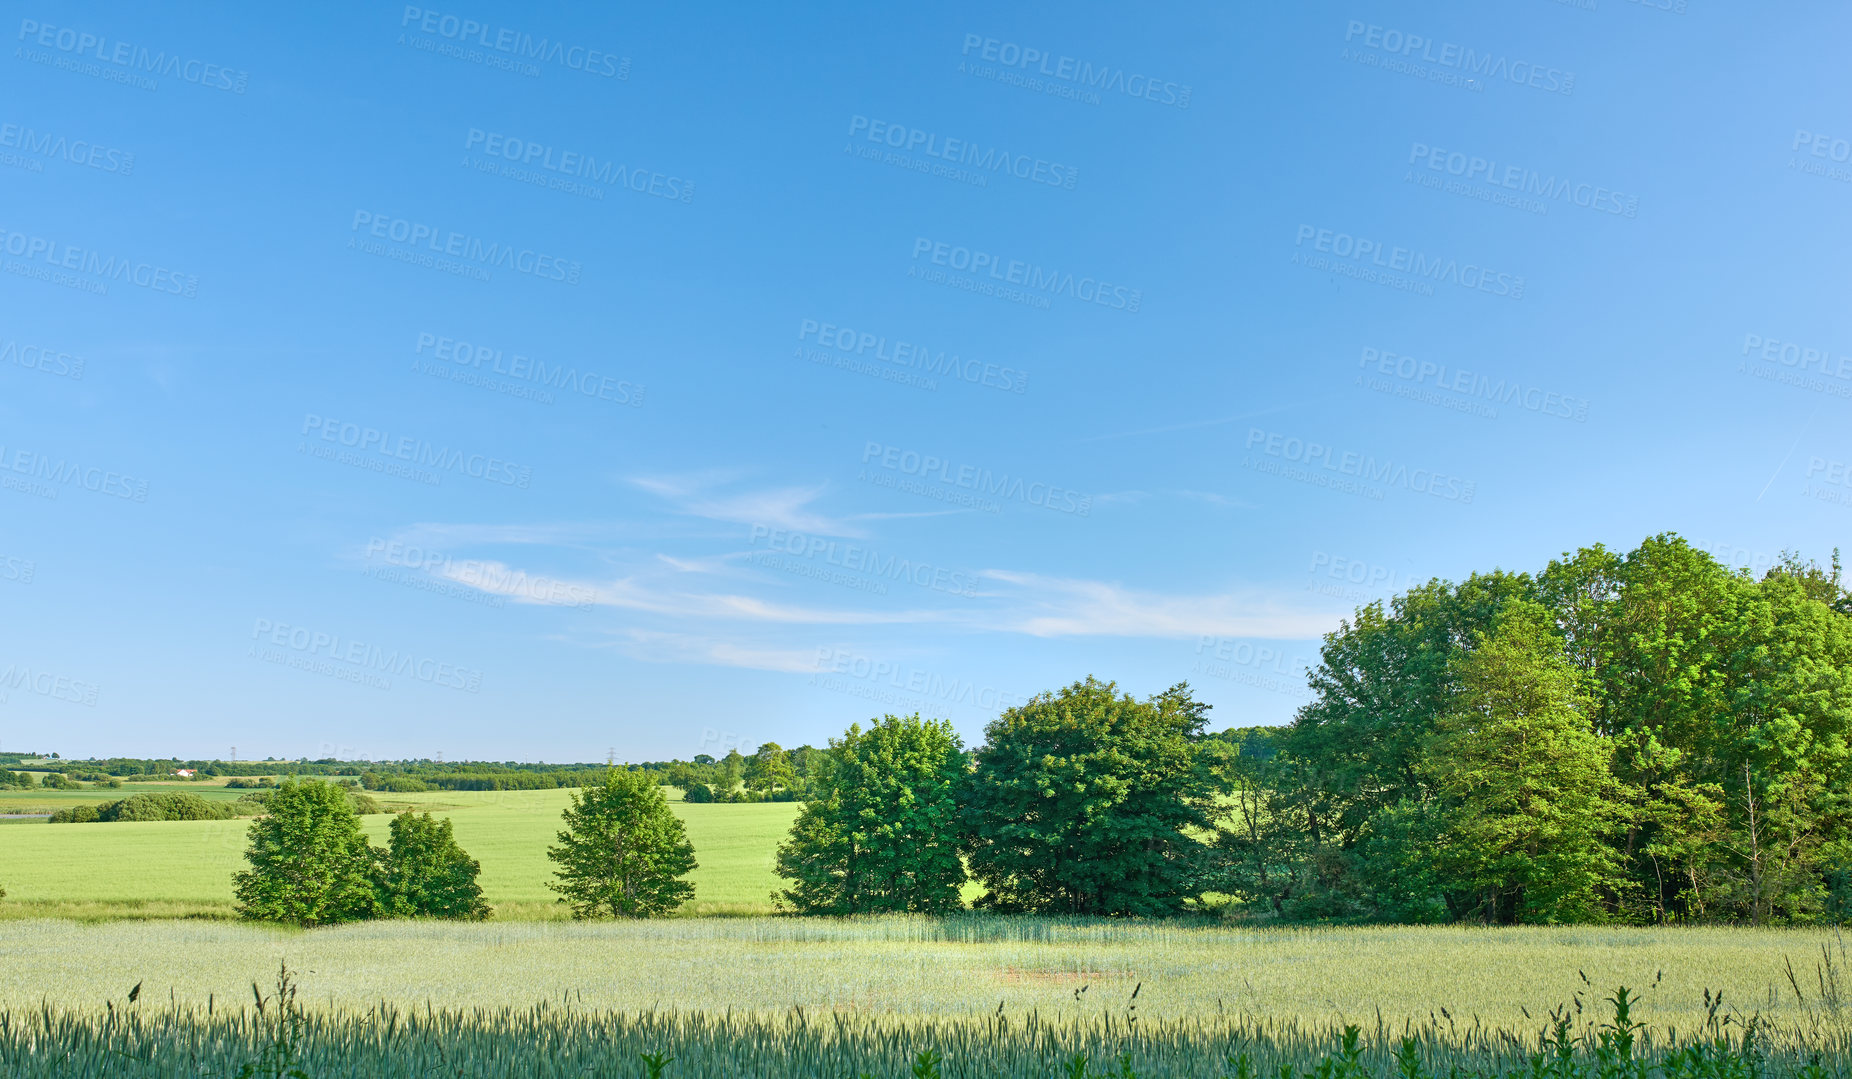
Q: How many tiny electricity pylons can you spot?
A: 3